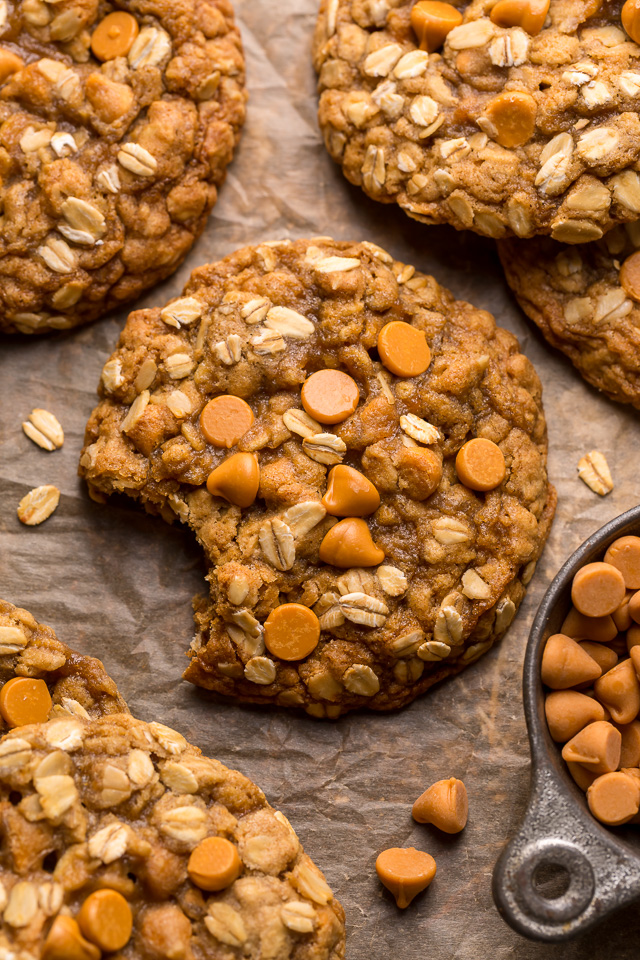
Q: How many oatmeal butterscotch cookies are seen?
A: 6